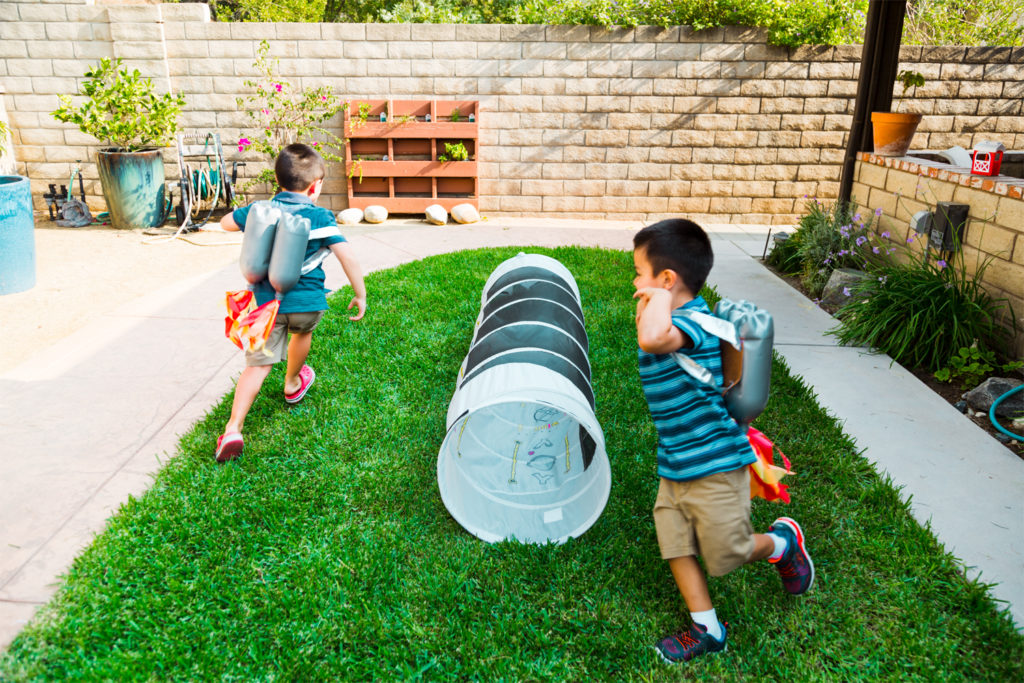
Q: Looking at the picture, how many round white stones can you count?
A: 4